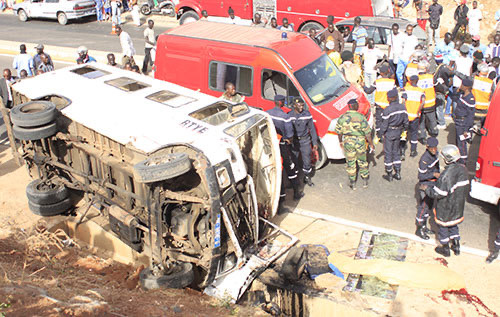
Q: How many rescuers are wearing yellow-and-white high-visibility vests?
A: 5